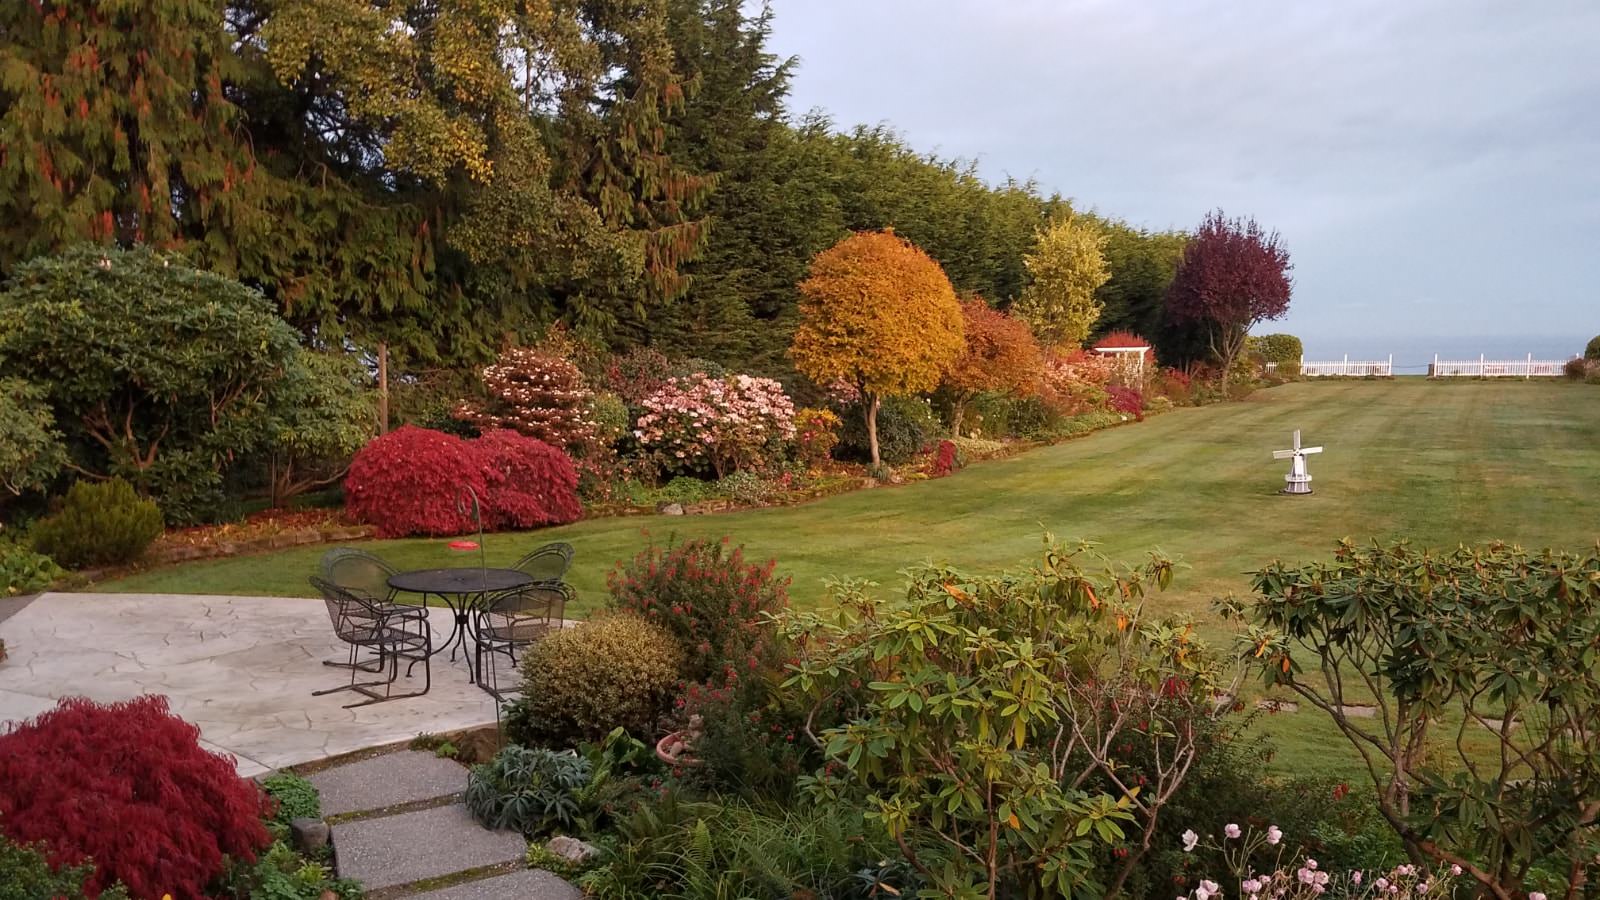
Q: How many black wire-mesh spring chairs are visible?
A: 4